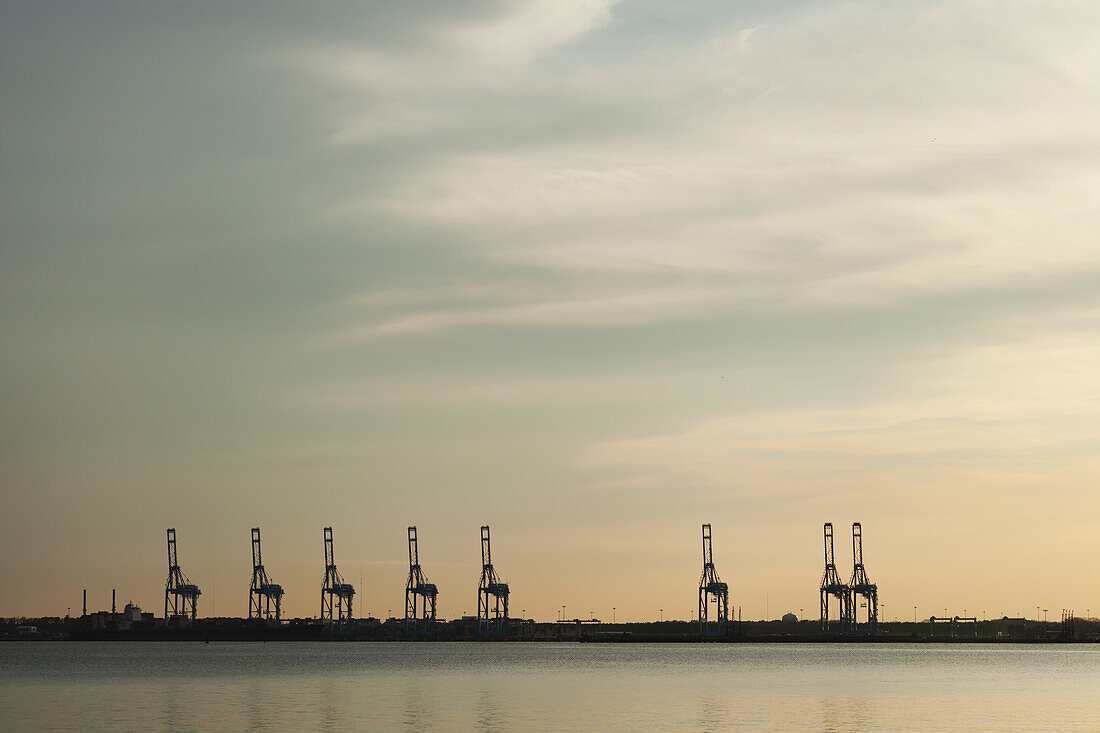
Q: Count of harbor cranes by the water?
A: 8